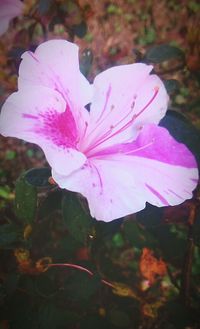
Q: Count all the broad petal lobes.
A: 5